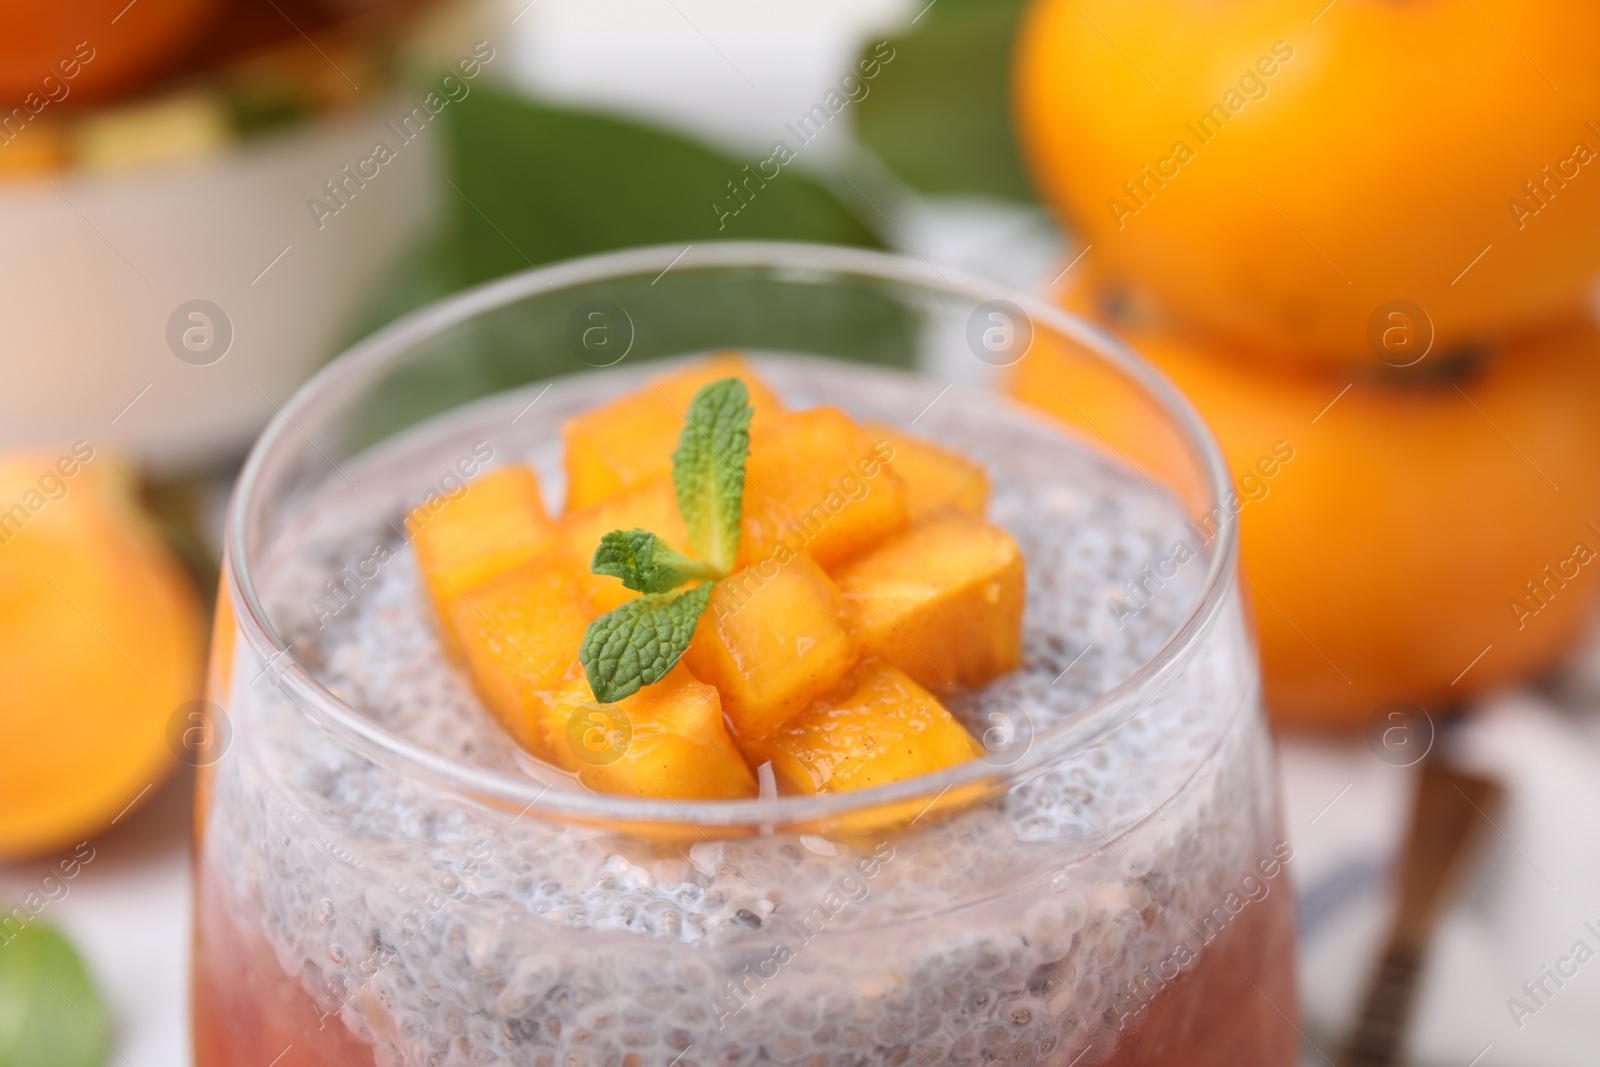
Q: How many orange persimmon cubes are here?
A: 10